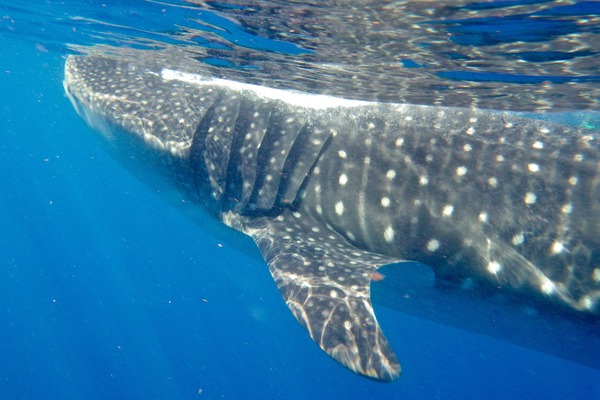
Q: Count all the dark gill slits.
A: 5